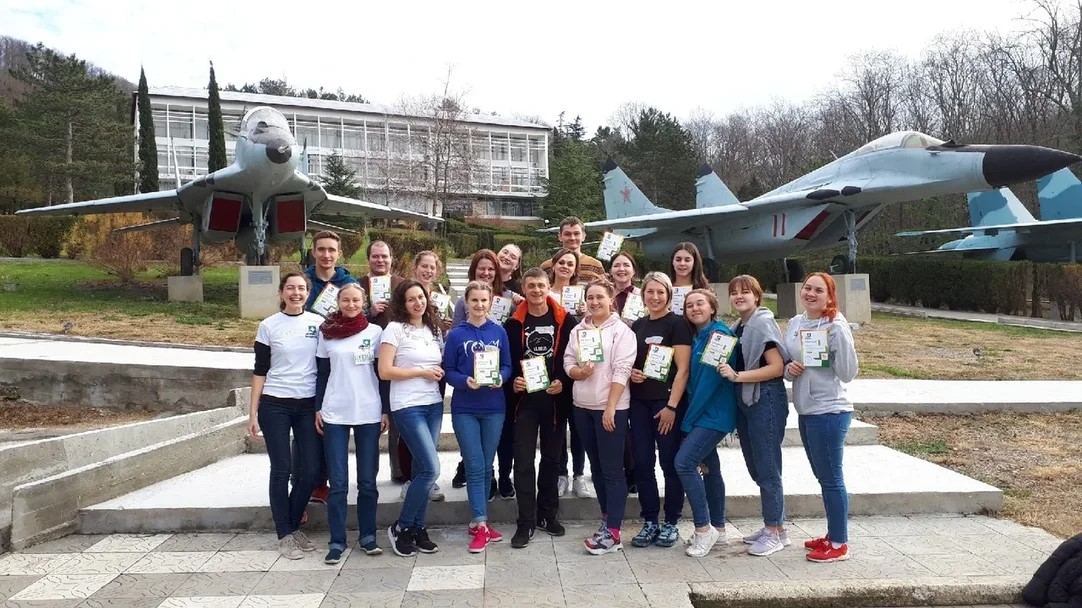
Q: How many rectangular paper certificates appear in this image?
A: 14